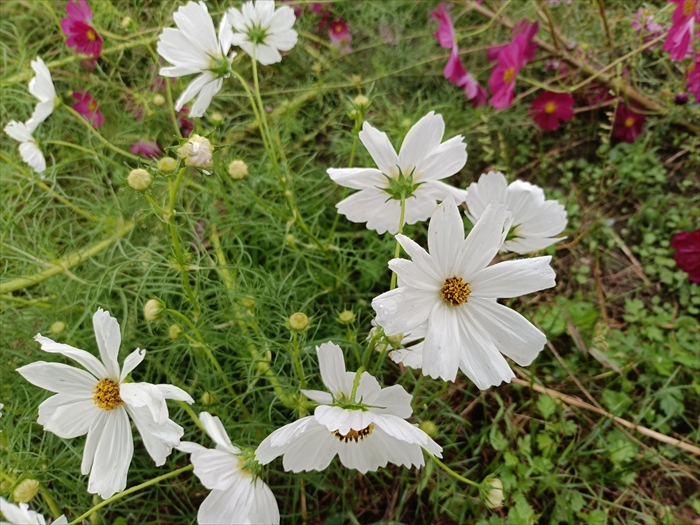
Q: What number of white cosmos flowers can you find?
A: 12